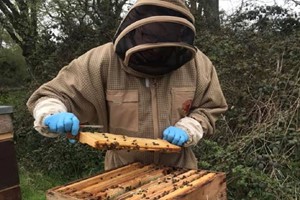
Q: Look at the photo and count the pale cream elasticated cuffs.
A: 2